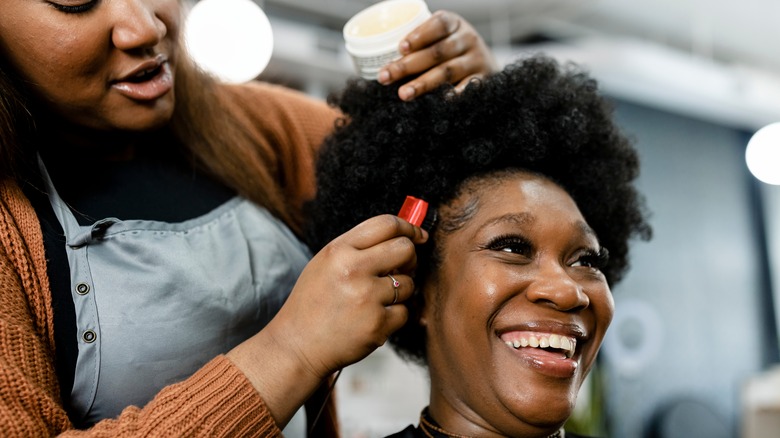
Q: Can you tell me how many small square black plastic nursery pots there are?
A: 0